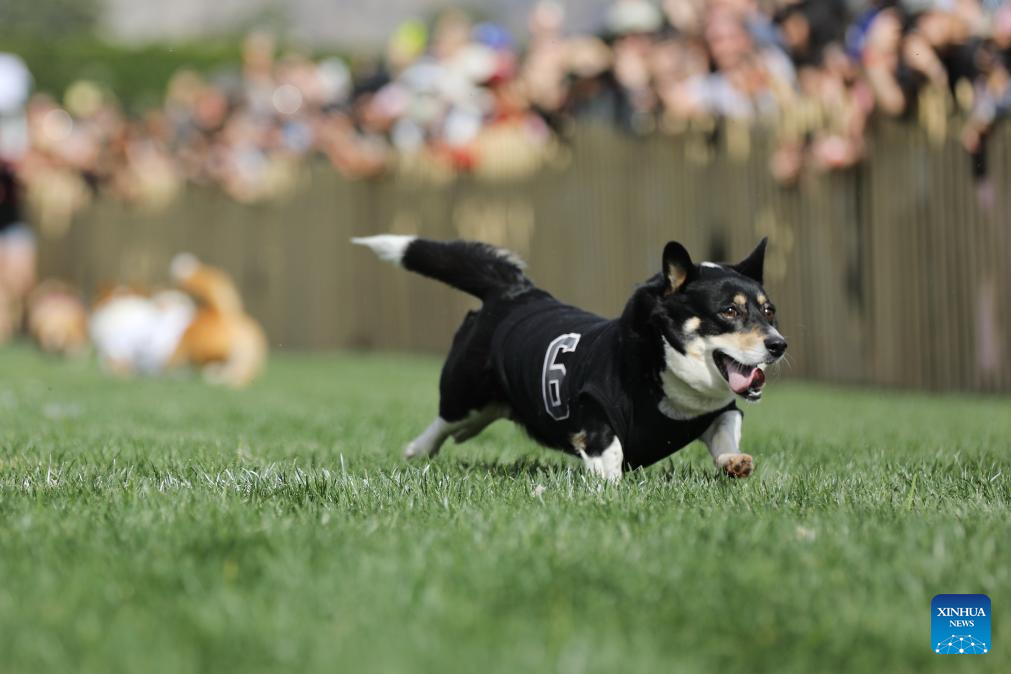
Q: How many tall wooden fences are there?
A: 1